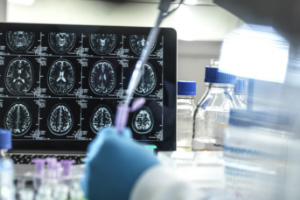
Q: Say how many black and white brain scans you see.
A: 12